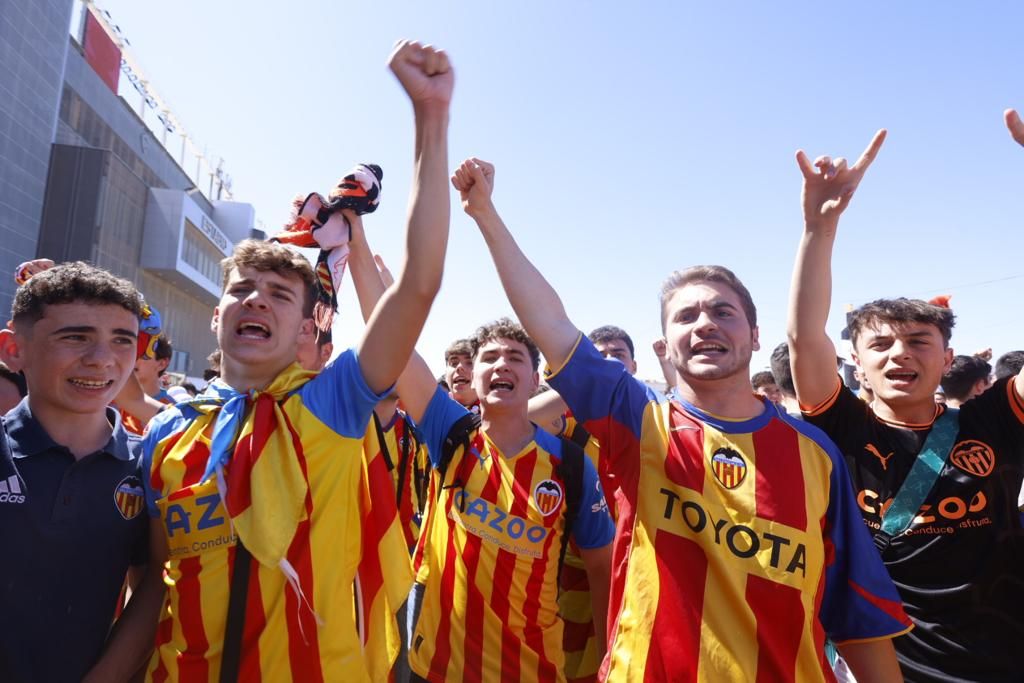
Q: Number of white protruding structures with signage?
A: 1